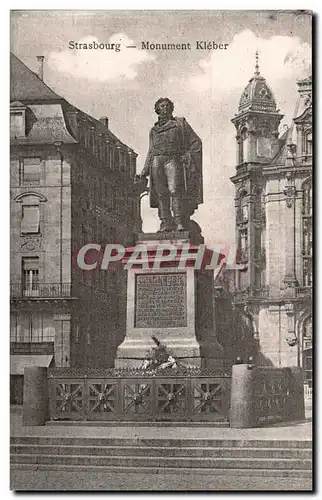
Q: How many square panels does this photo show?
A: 5